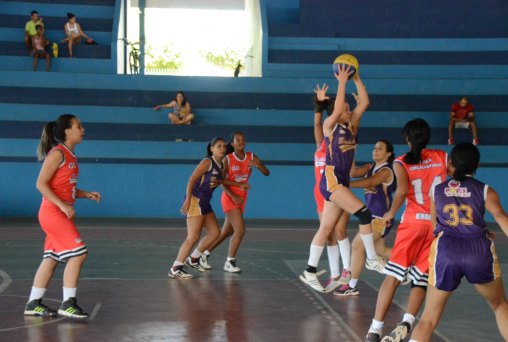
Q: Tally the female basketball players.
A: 8